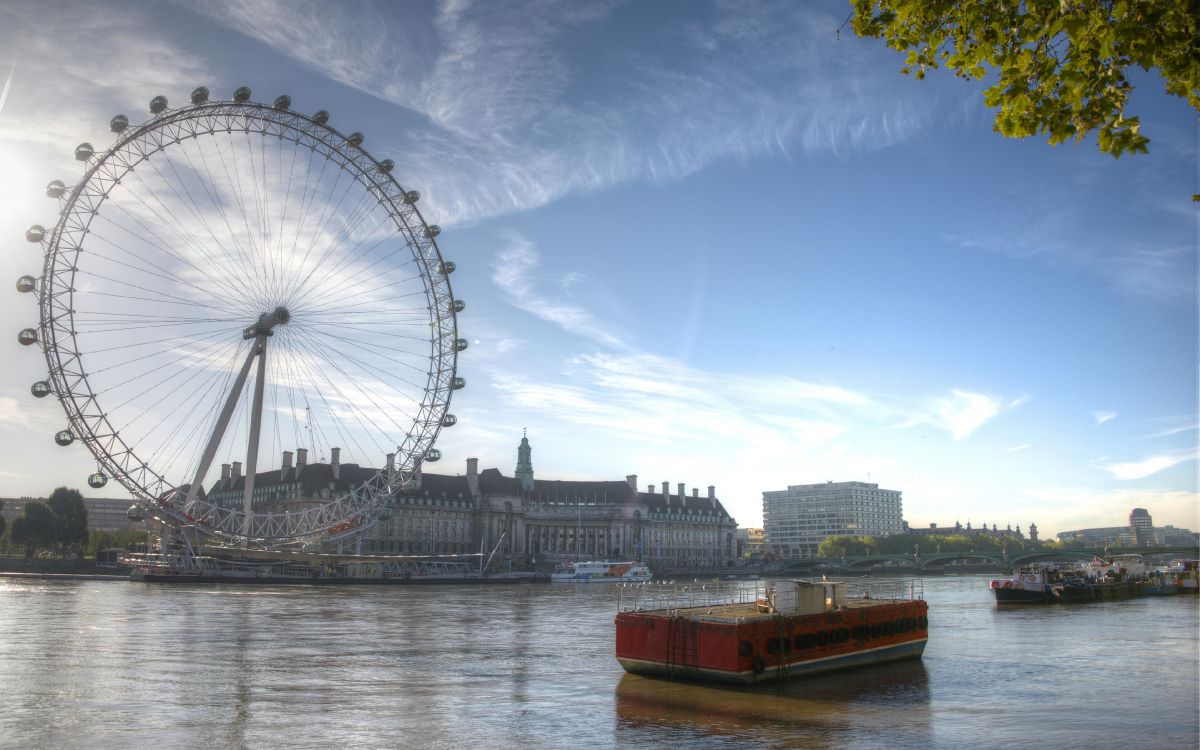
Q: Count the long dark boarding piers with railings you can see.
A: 1